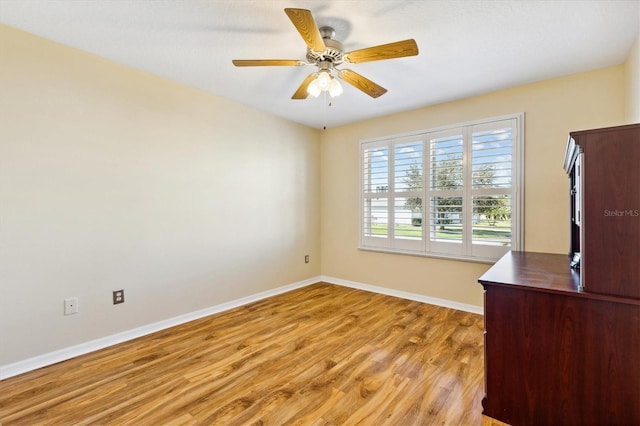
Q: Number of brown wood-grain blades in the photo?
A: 5